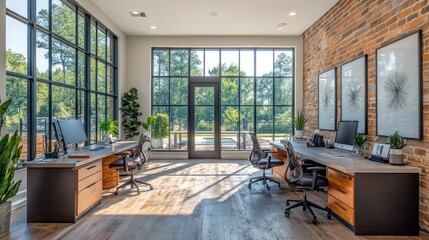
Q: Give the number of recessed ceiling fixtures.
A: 4